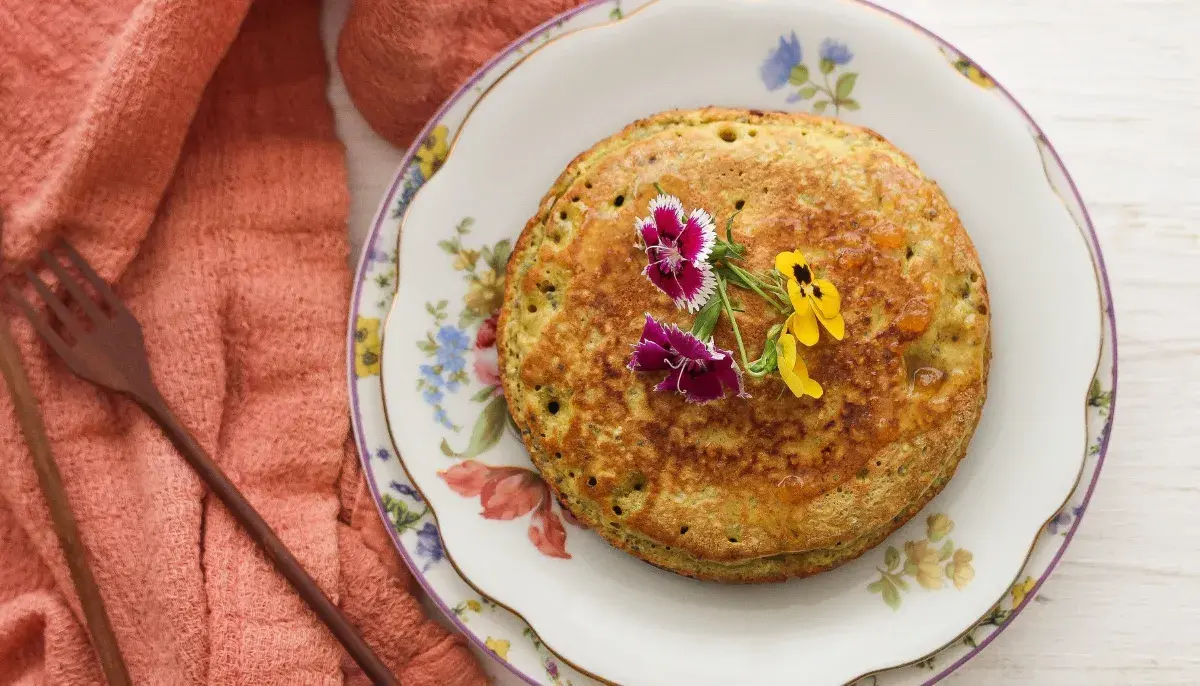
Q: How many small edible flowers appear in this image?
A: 4